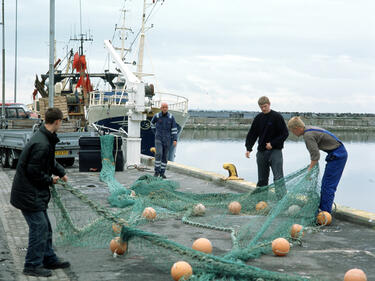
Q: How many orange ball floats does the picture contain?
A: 11